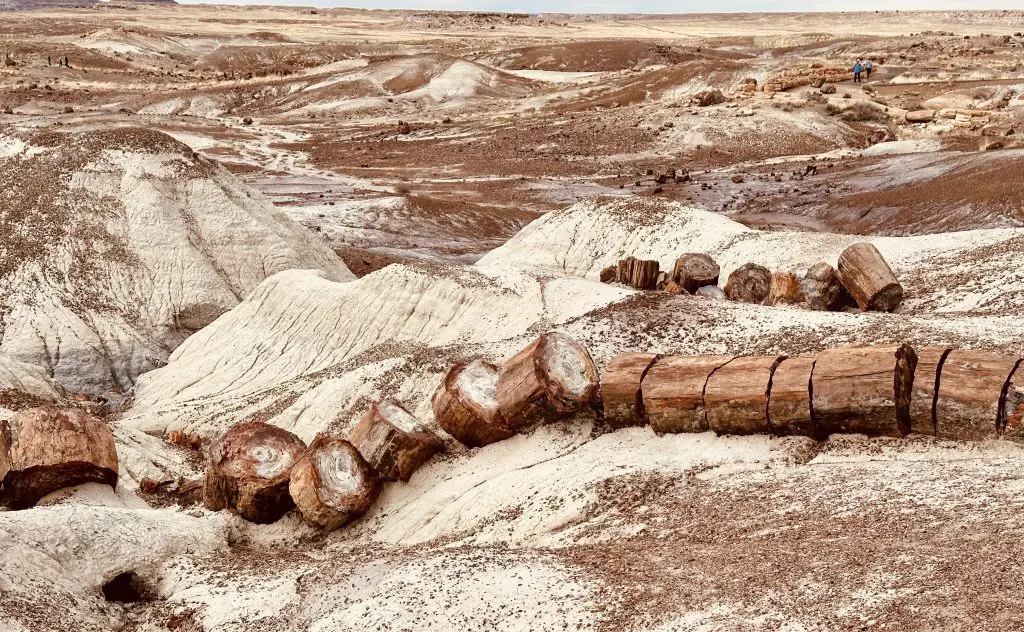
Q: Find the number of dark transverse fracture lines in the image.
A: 7